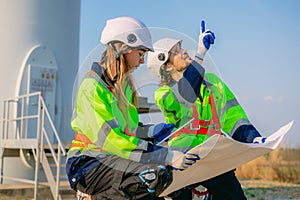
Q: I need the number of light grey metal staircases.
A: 1